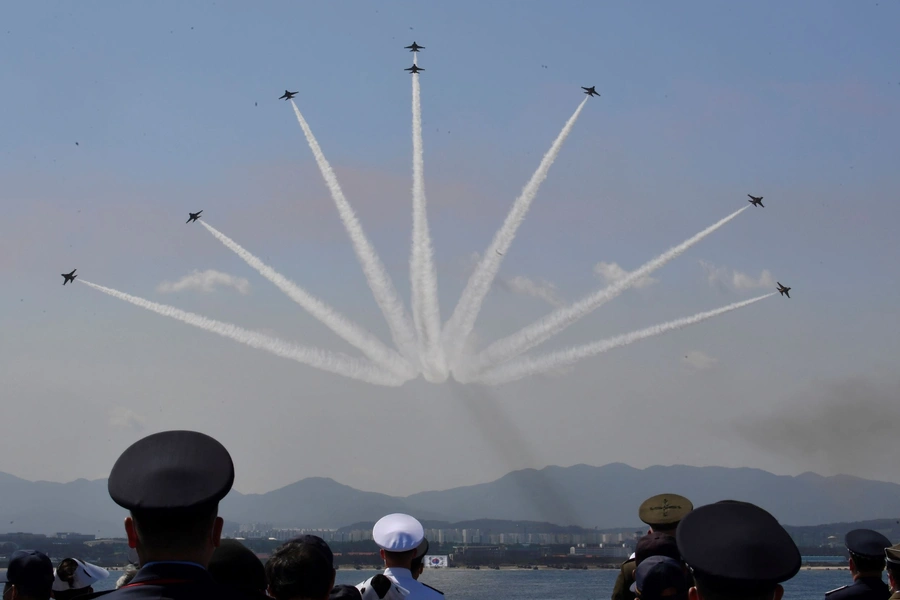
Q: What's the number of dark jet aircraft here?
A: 8